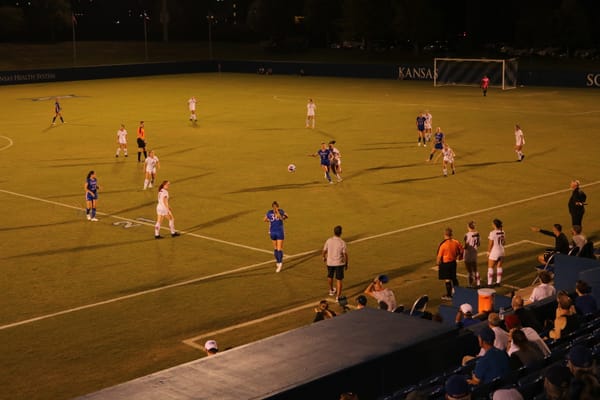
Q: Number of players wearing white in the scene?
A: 11